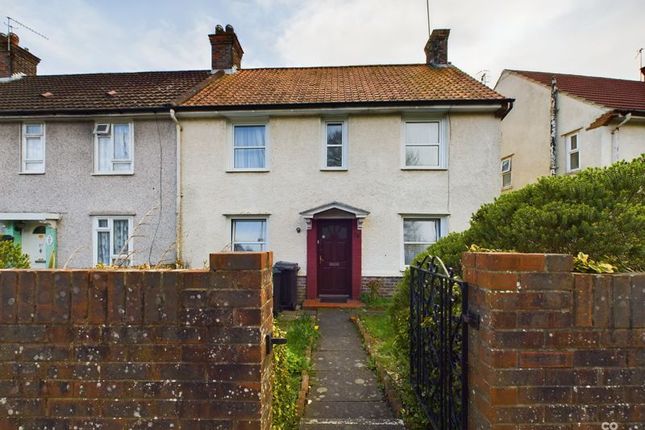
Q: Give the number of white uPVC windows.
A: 10